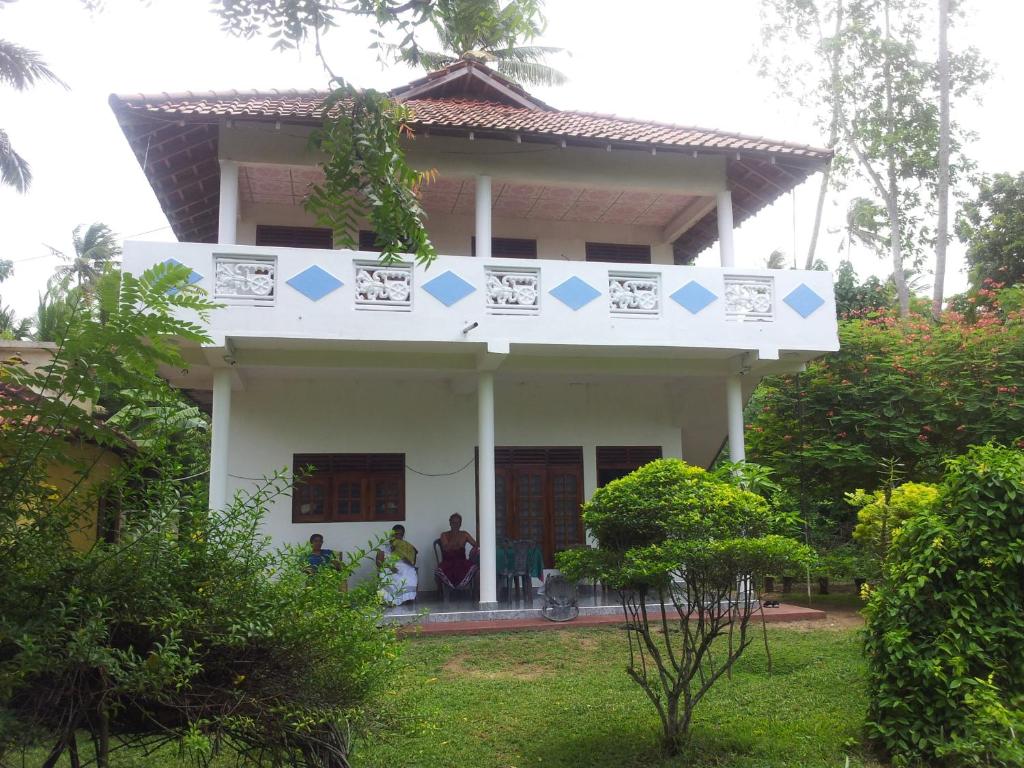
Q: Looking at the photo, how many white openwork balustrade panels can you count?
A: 5